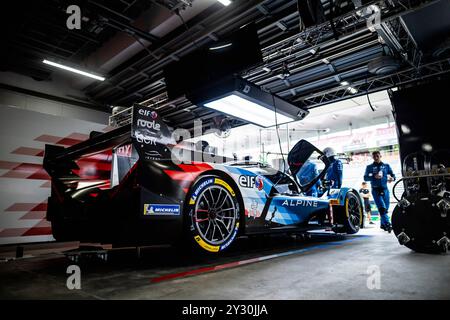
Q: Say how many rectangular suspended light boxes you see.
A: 1